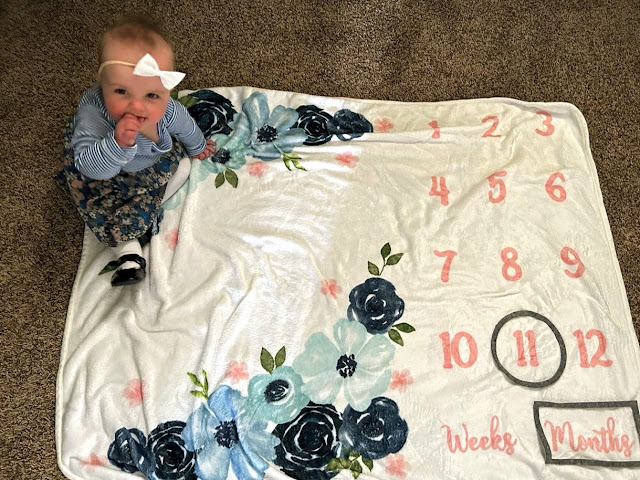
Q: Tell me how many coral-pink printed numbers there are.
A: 12